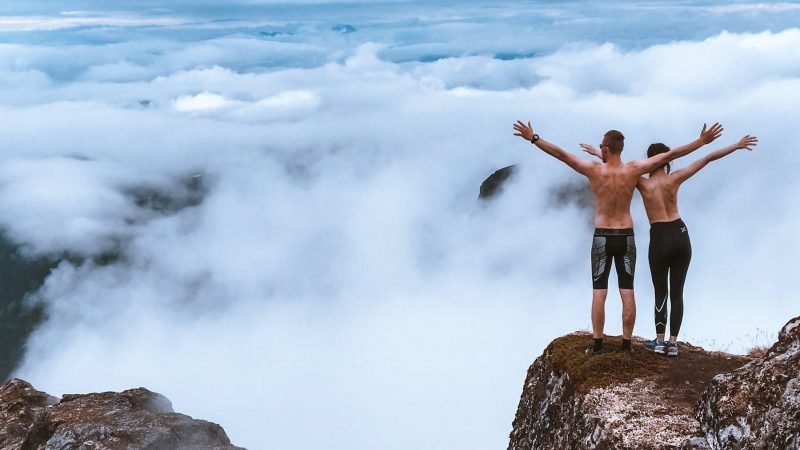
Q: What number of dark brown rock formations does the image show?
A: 2